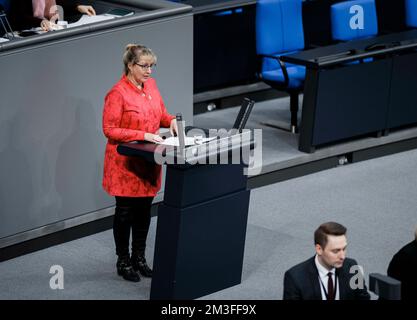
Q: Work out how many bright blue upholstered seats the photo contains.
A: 3